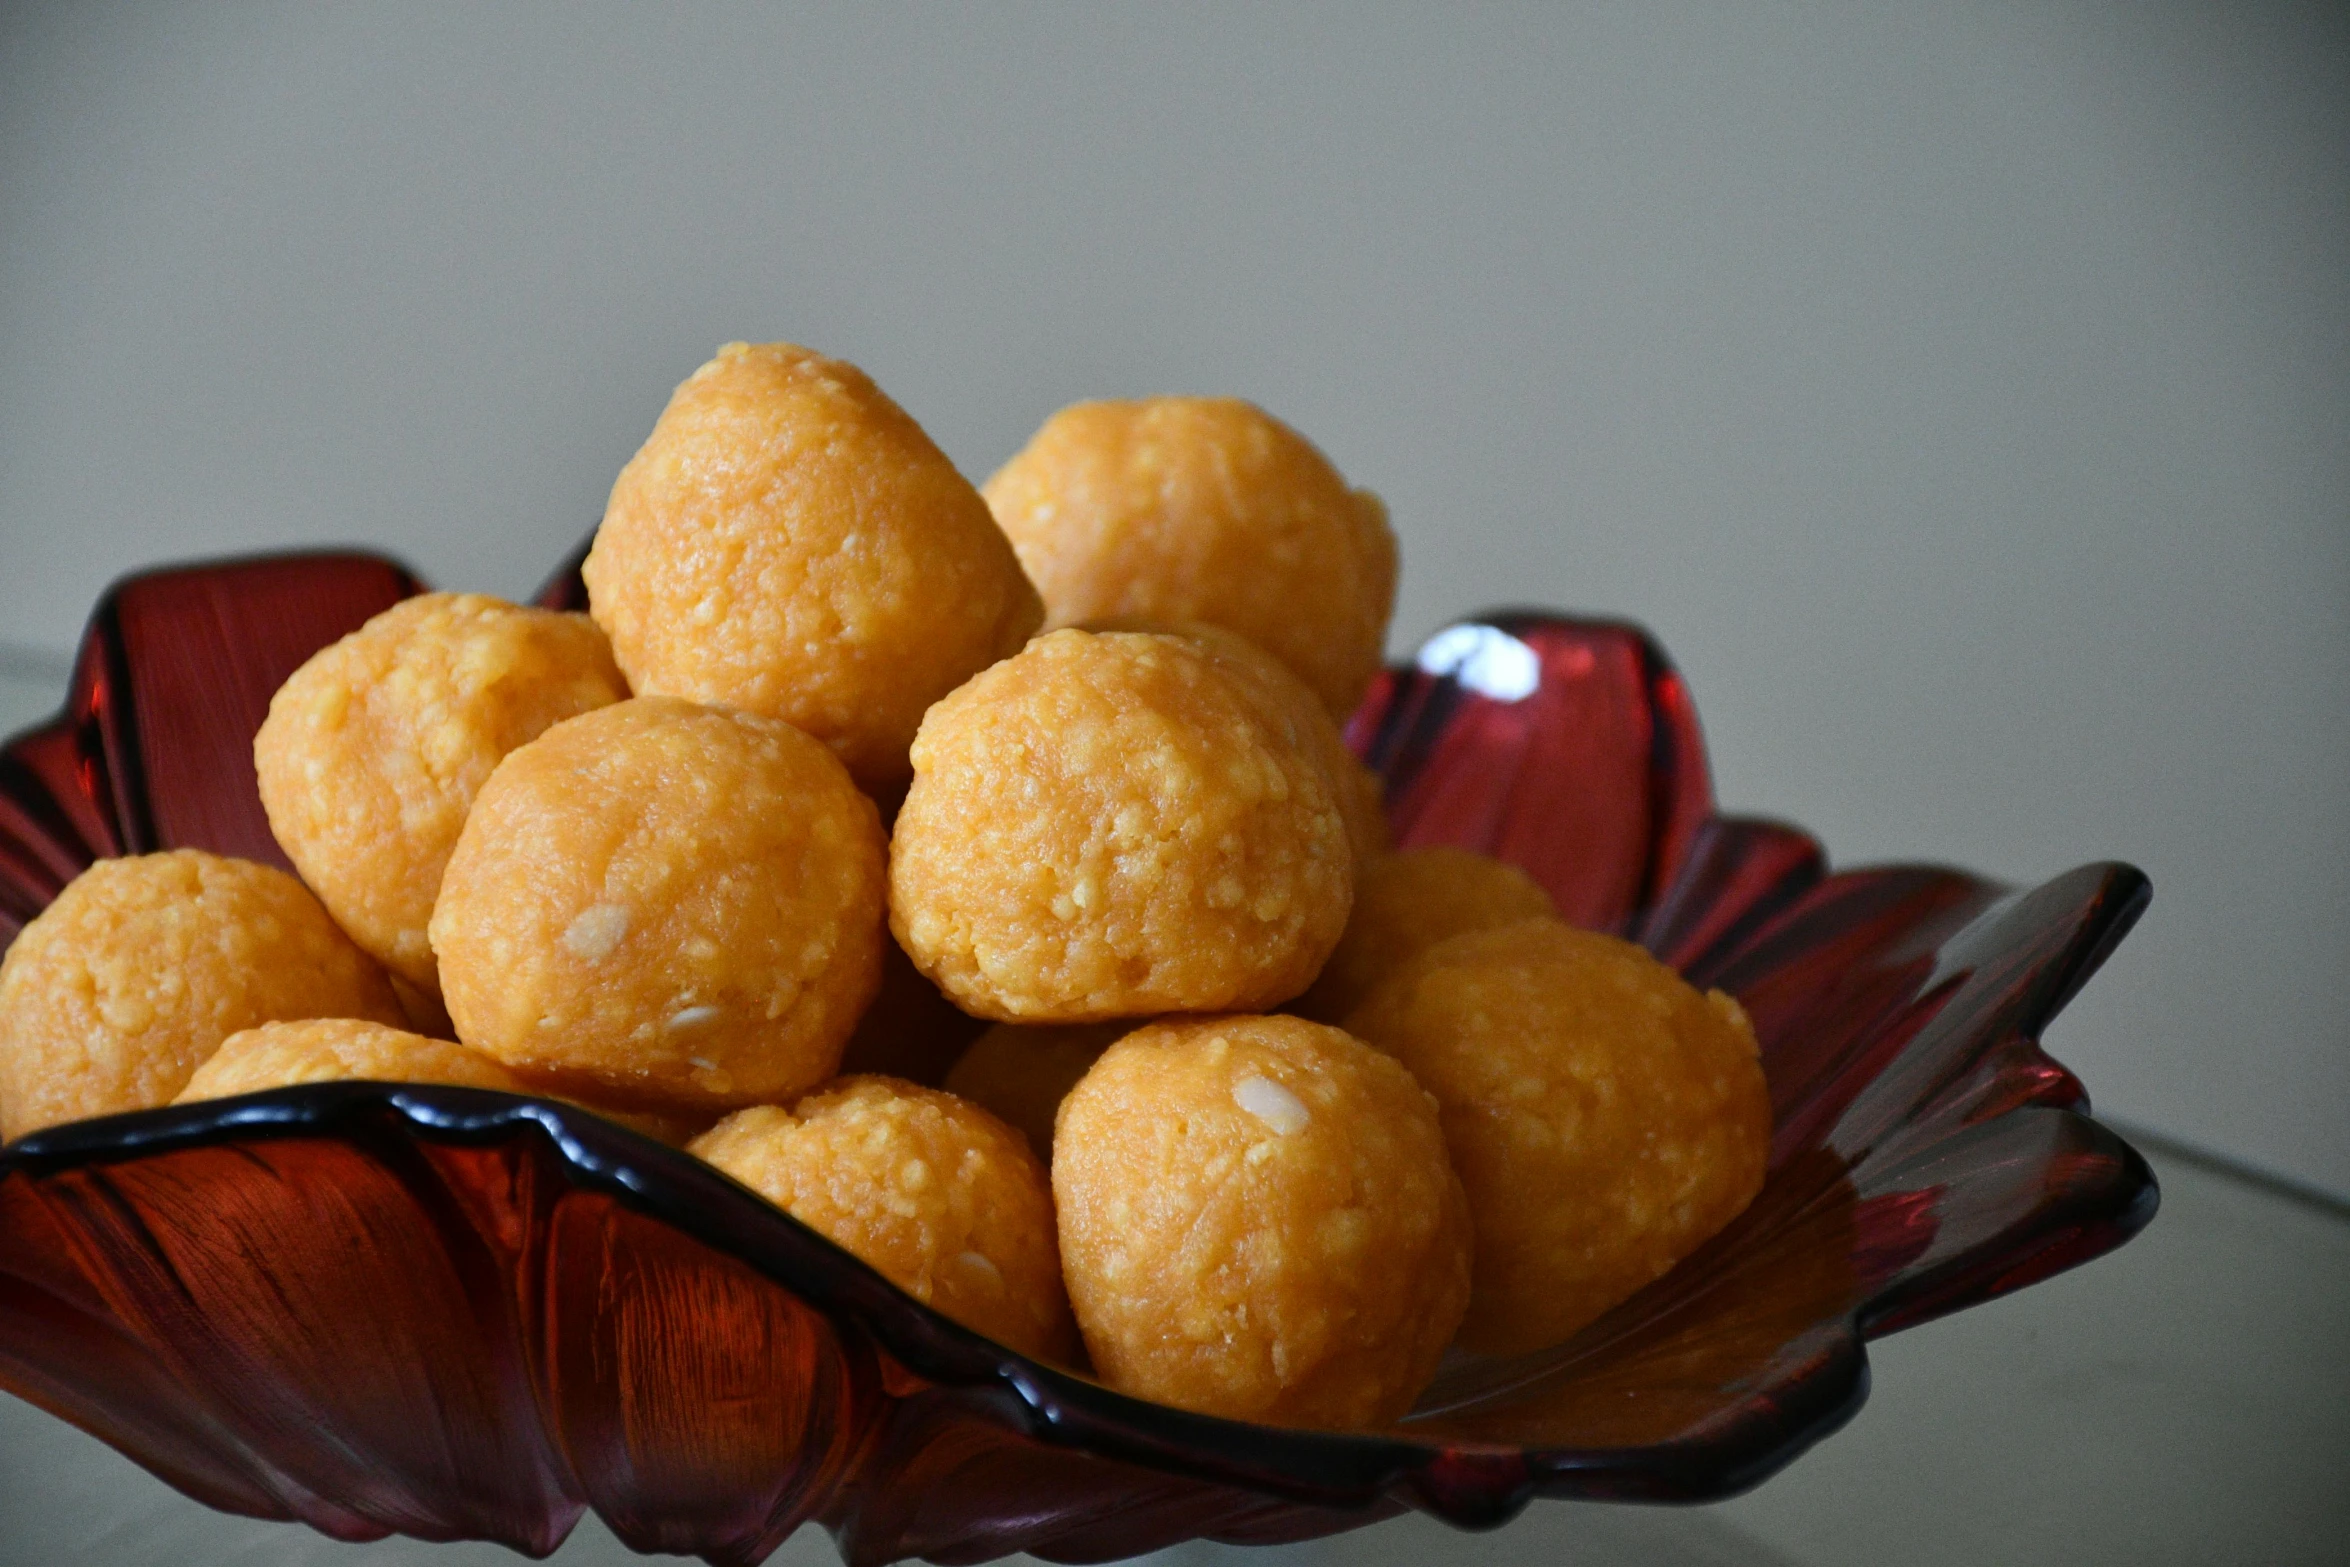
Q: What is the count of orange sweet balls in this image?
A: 13